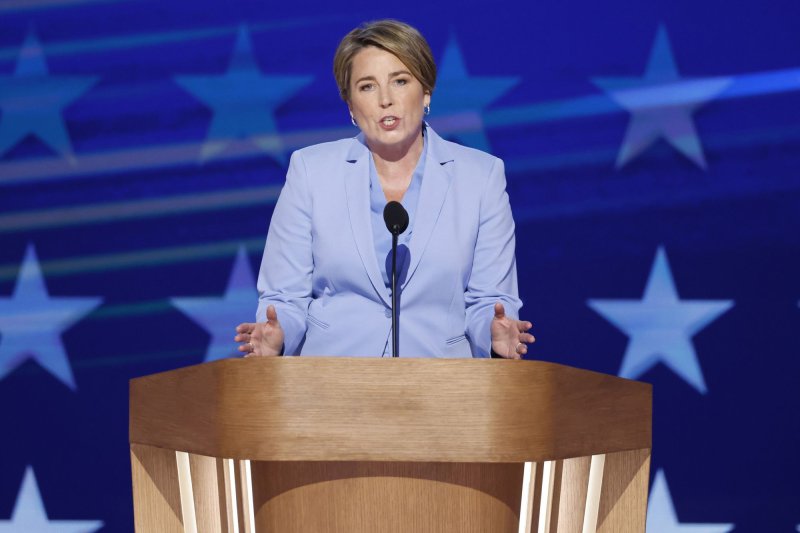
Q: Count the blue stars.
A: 9